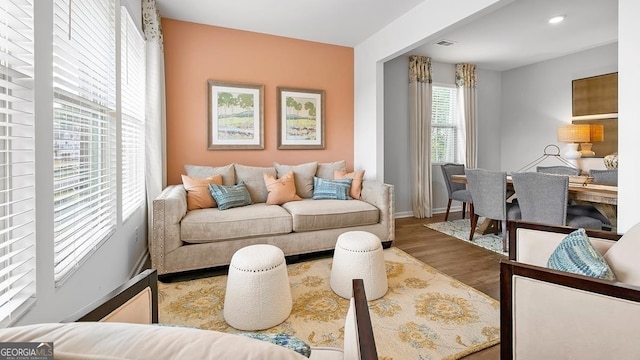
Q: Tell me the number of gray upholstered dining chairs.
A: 5